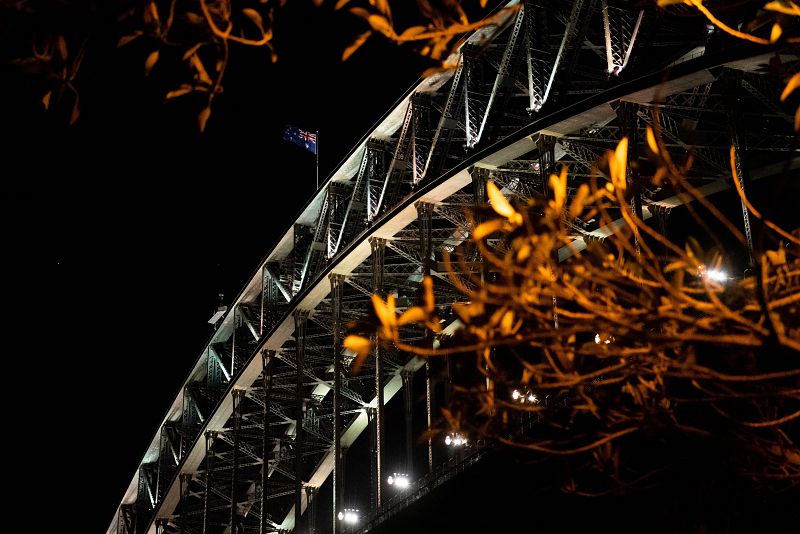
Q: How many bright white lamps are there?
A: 6